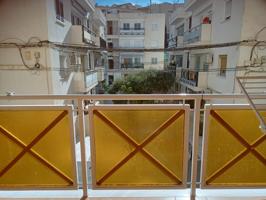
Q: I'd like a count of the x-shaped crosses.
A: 3